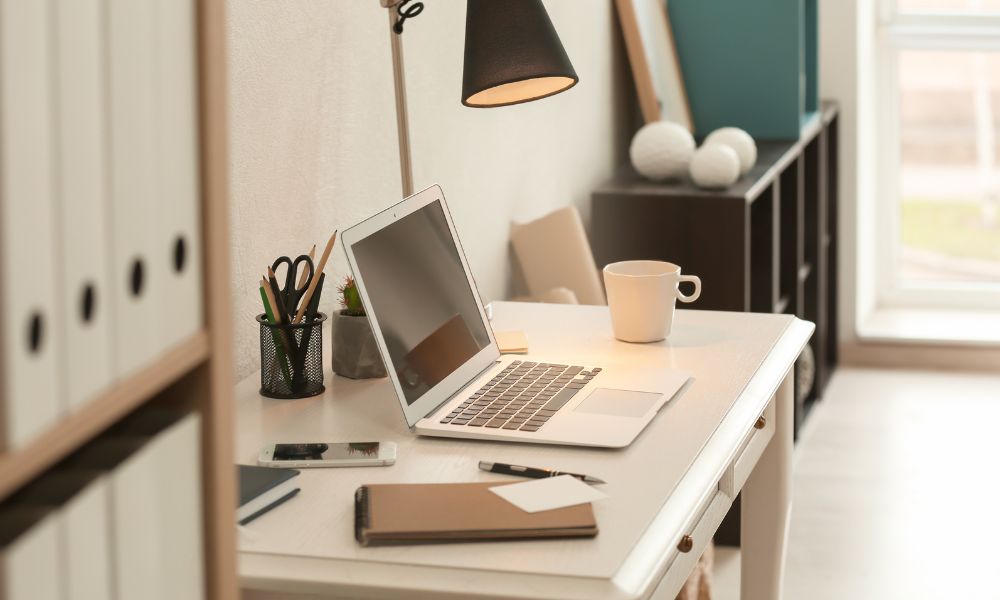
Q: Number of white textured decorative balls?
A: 3